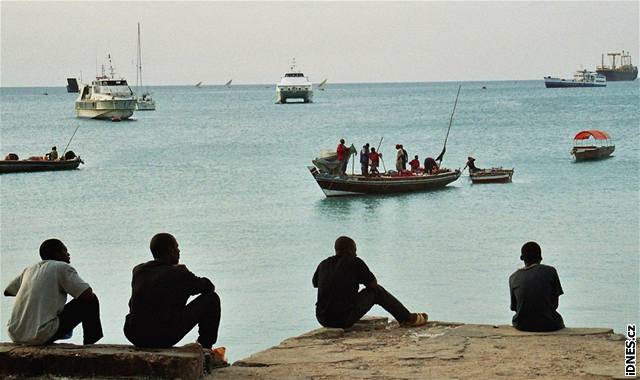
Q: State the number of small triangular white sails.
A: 3